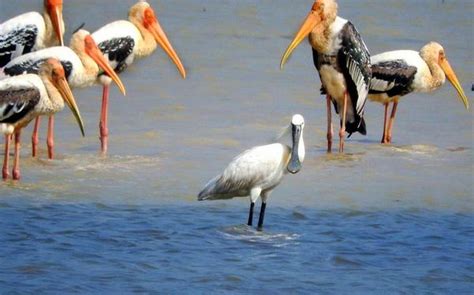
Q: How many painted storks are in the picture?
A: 6